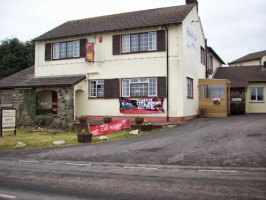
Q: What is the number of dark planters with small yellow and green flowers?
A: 5